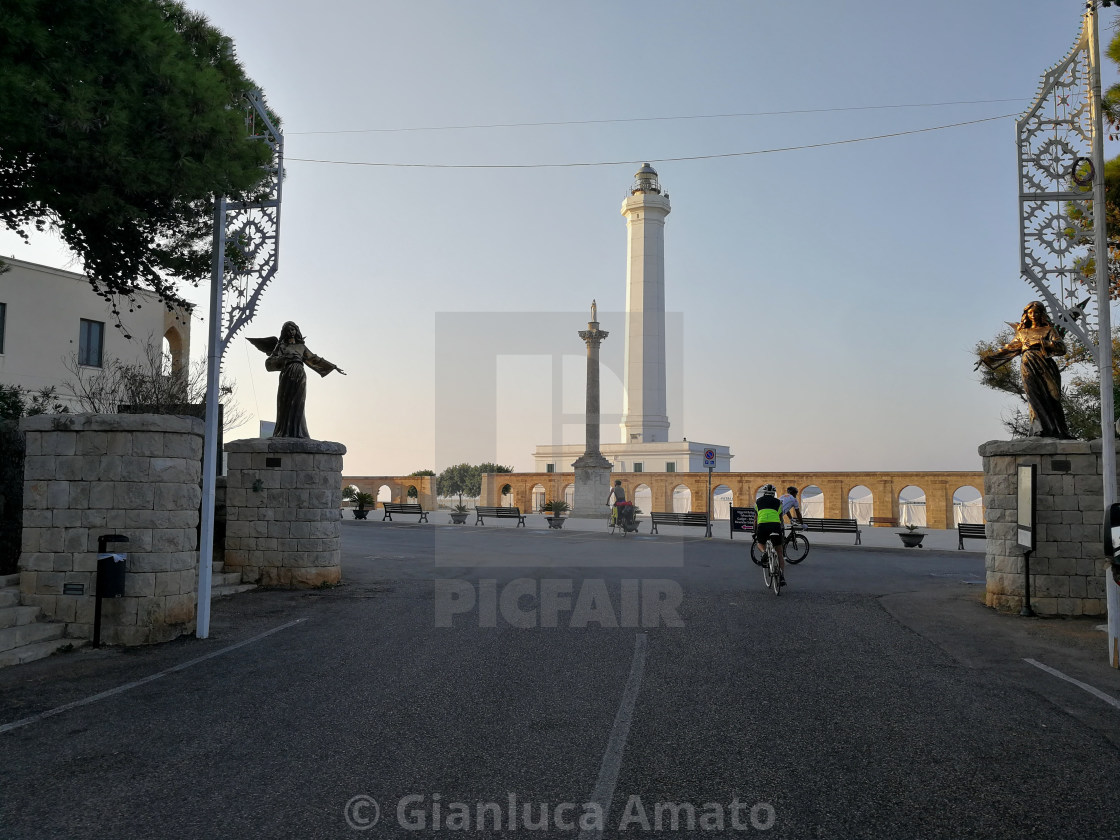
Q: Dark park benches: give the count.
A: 5